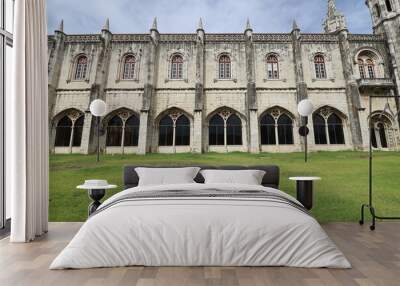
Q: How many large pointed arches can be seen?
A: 6